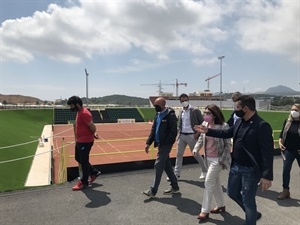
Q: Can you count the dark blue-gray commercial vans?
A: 0